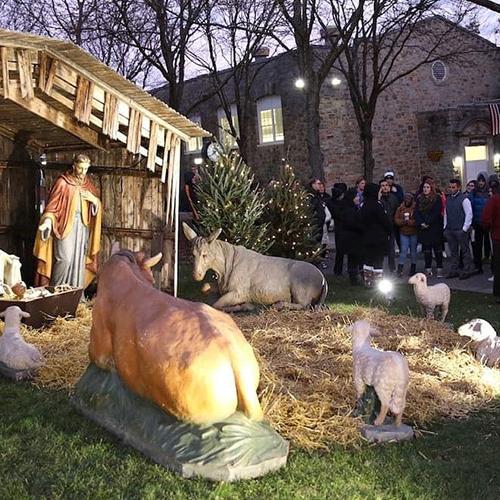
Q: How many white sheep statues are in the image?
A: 4